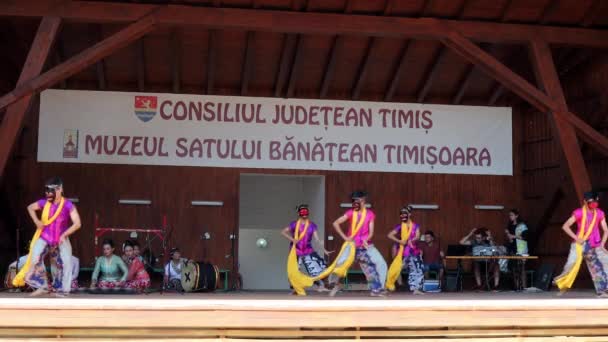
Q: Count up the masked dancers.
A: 5